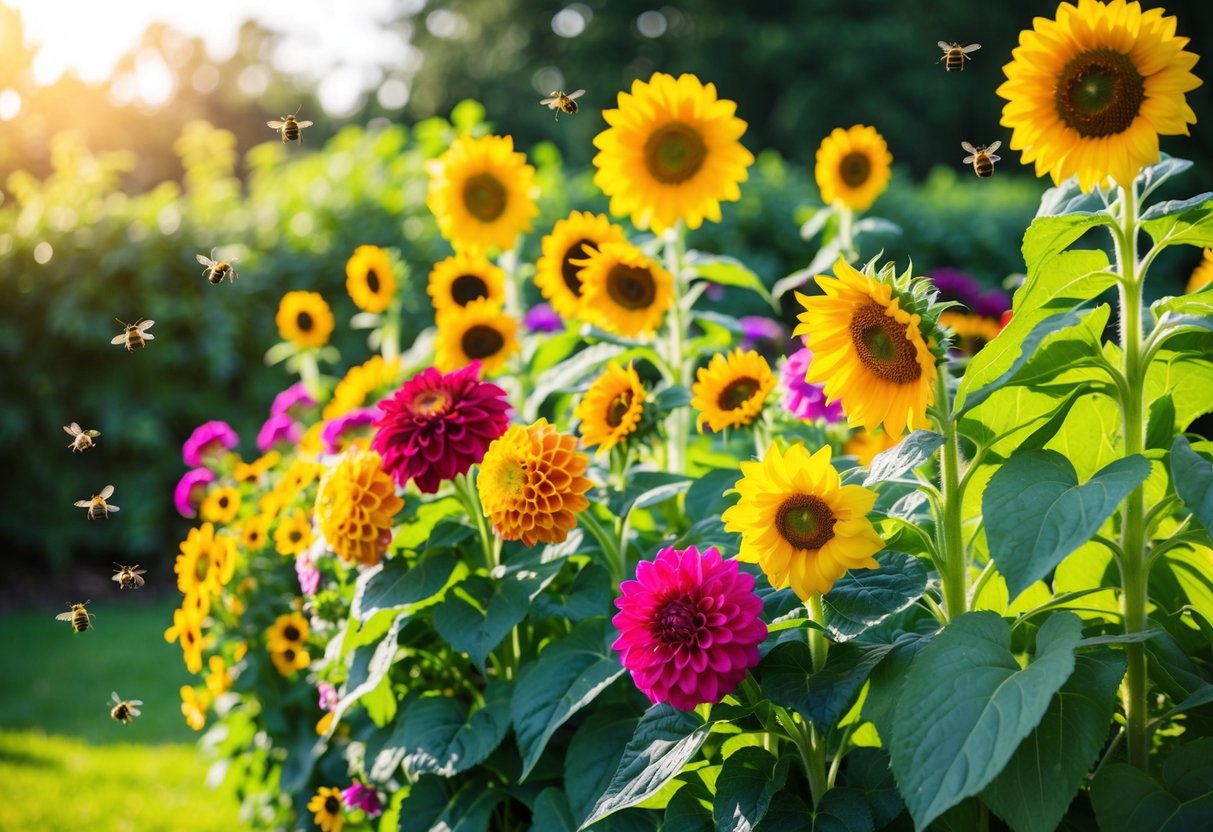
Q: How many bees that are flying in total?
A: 11